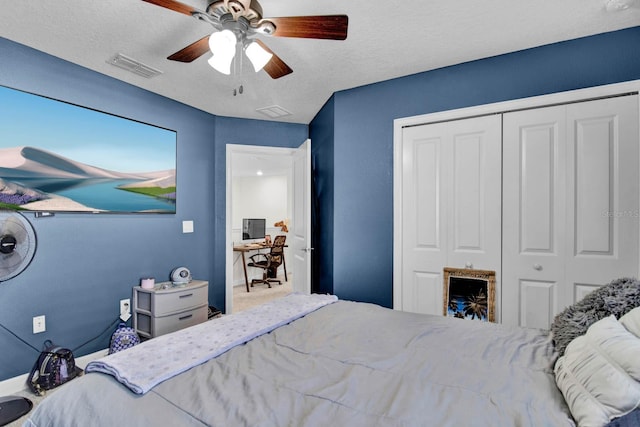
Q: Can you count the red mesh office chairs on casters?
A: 0